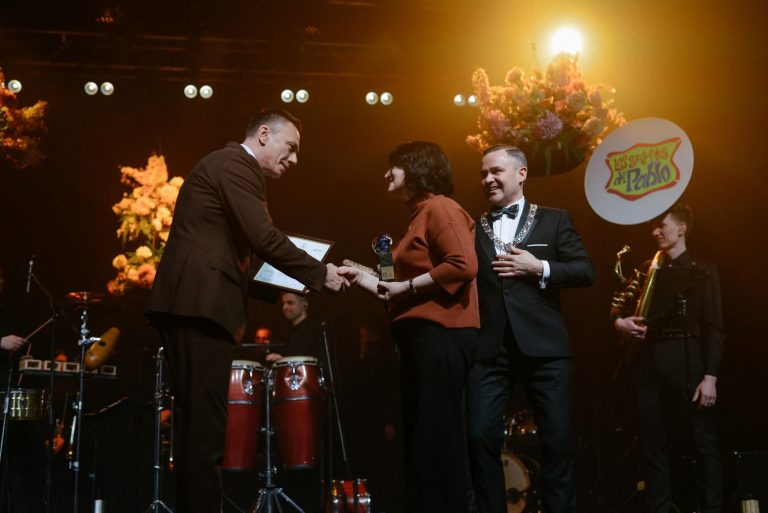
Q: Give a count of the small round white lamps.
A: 11